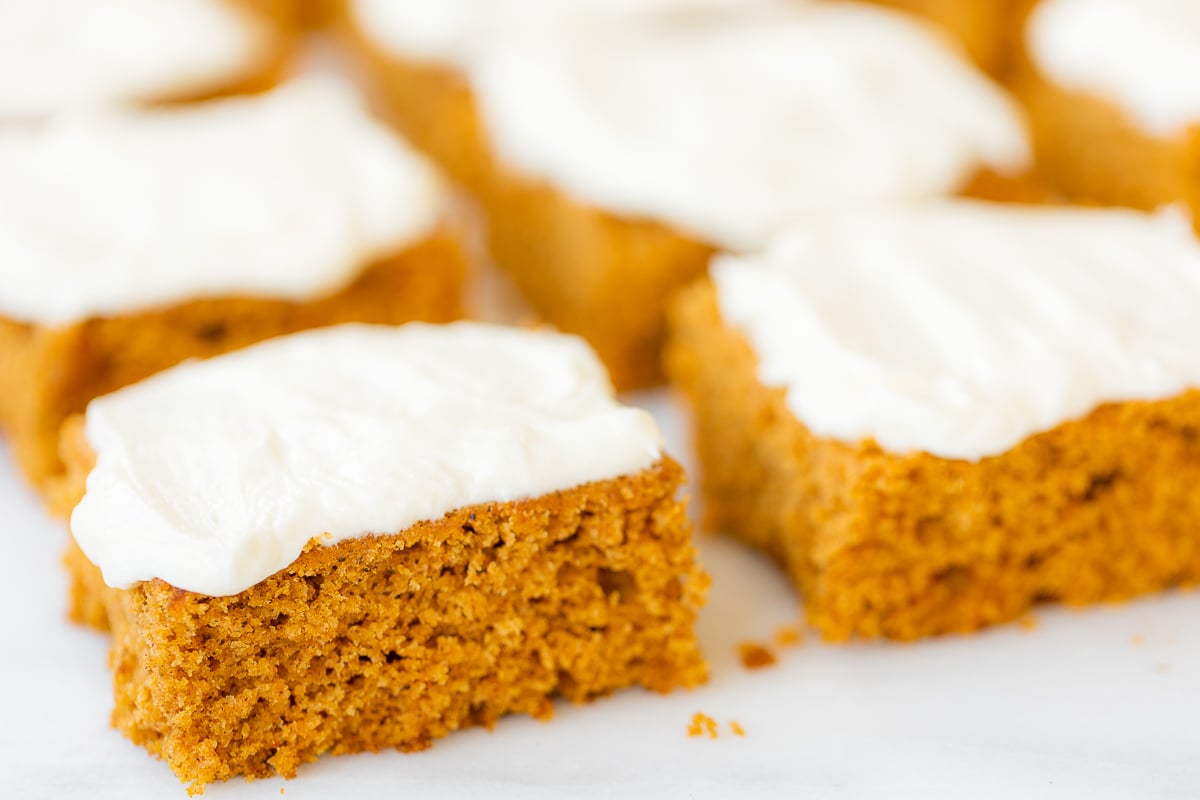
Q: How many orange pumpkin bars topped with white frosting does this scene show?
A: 7